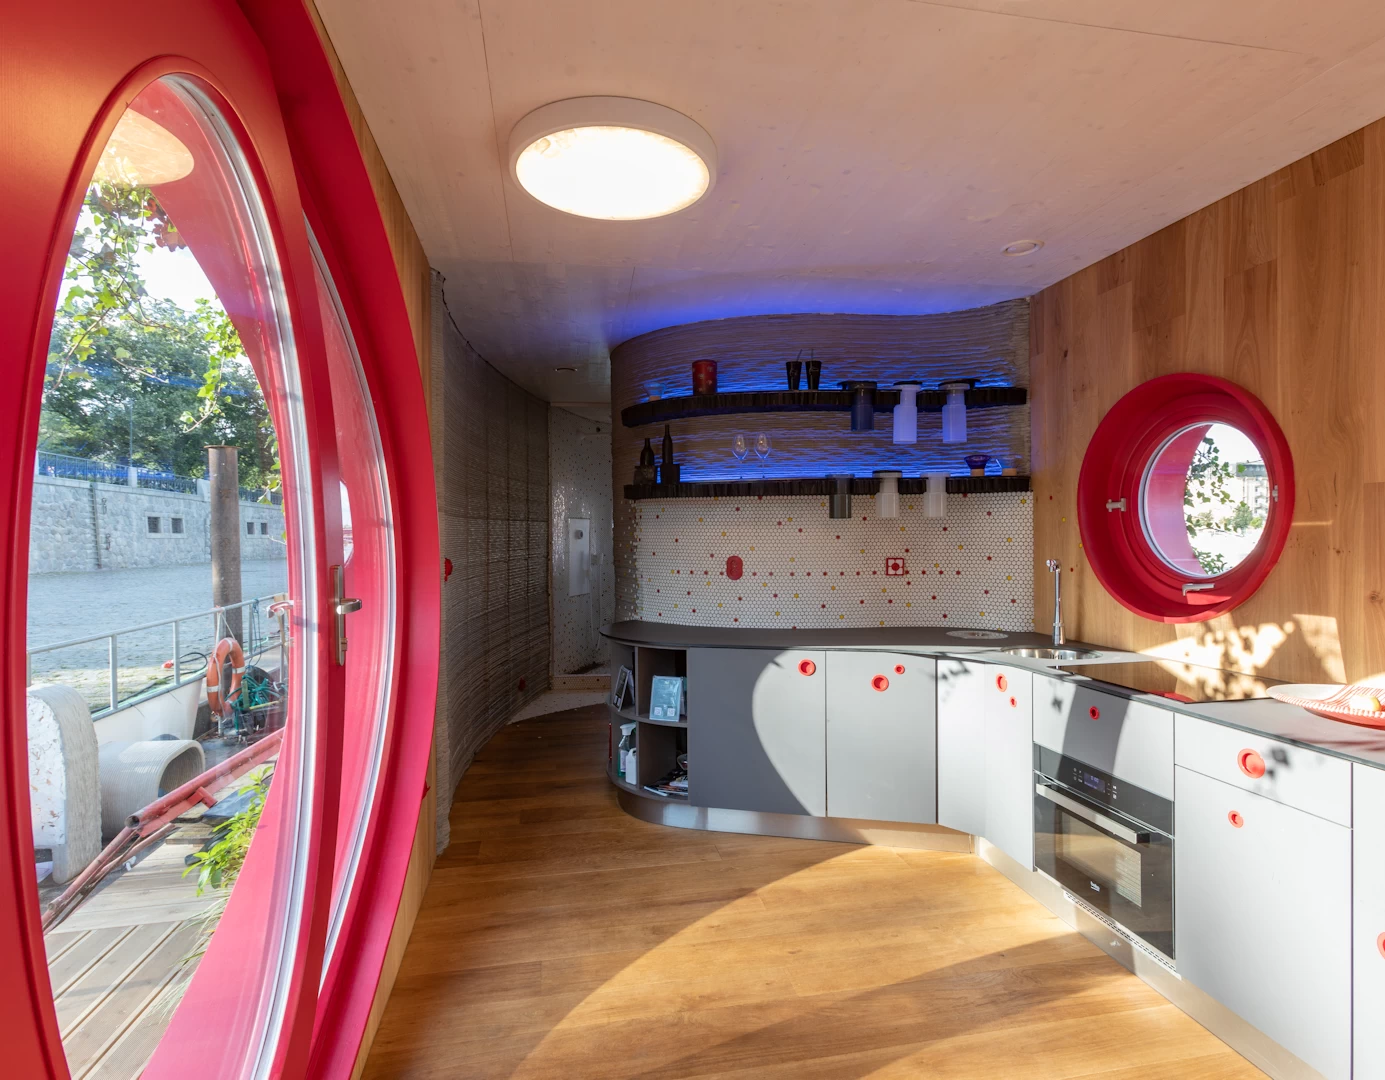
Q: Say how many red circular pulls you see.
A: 9